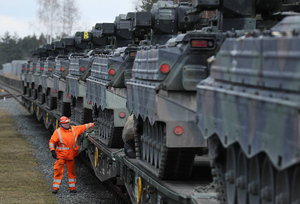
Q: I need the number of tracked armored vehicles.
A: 10